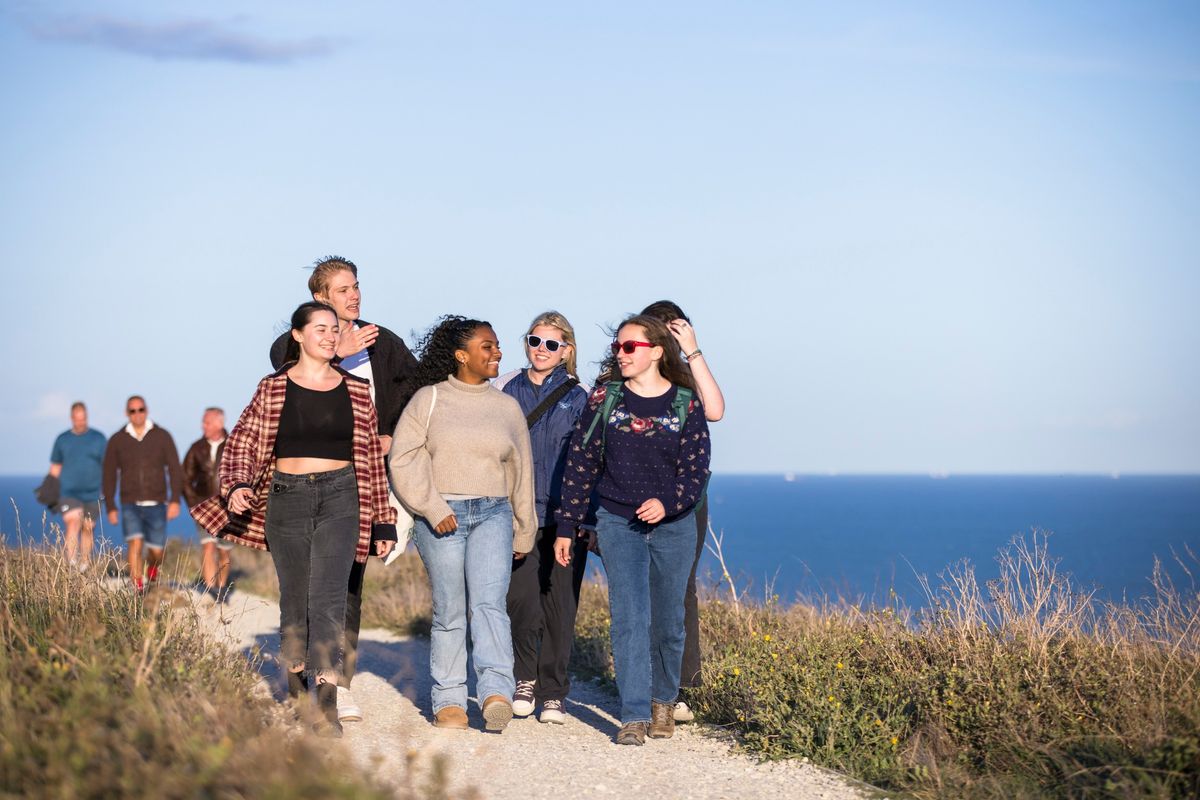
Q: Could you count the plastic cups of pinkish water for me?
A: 0